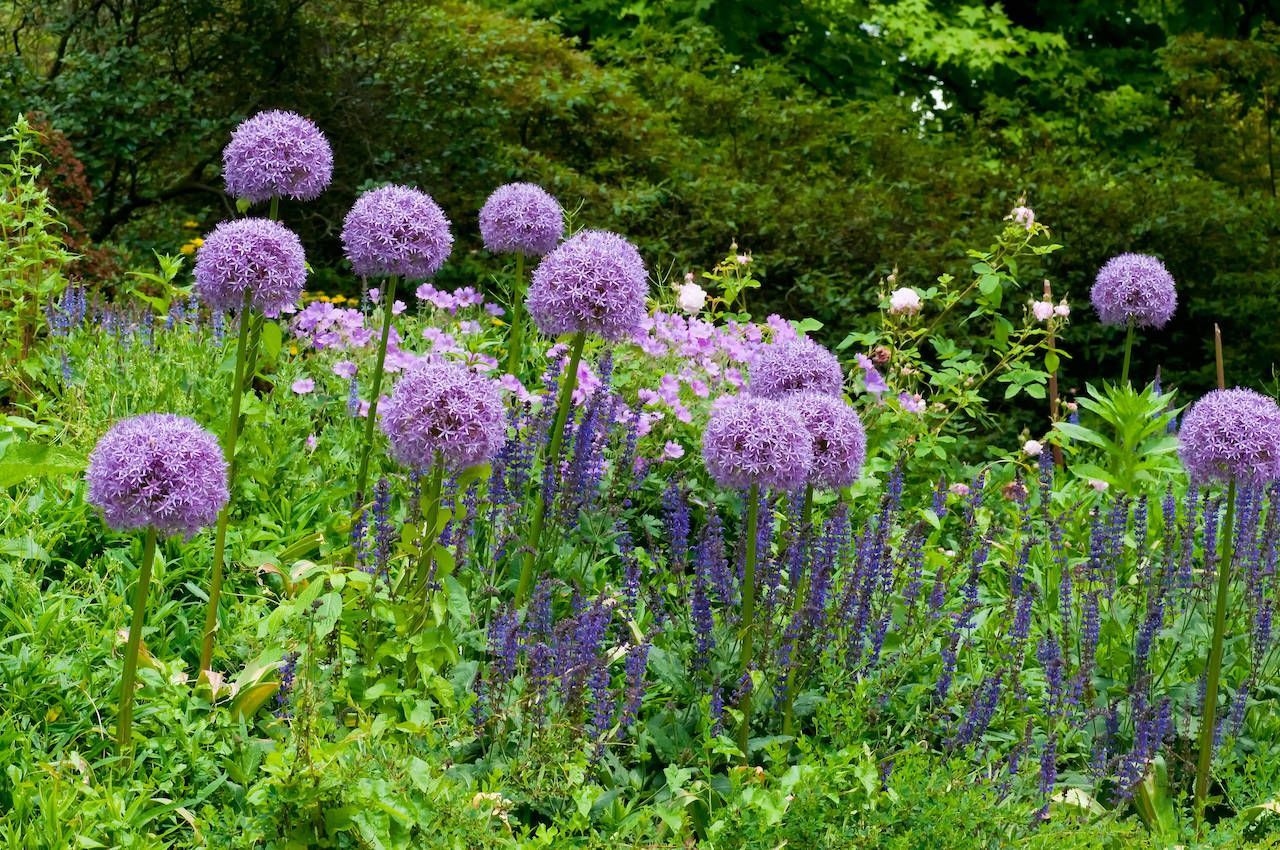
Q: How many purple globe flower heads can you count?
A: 12